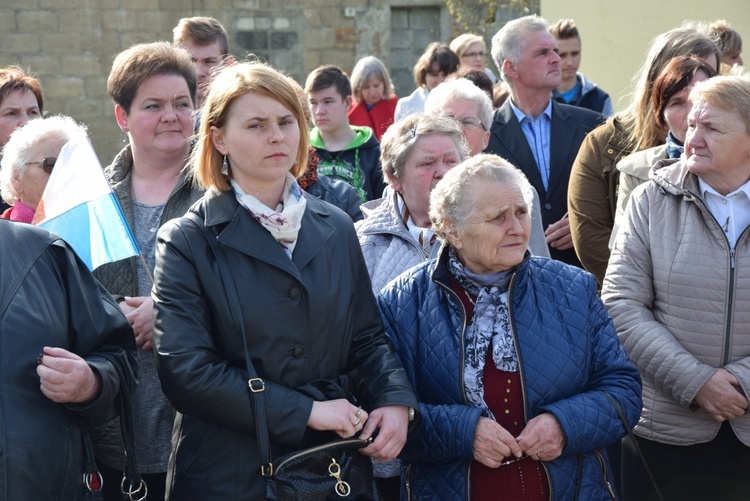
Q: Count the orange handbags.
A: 0